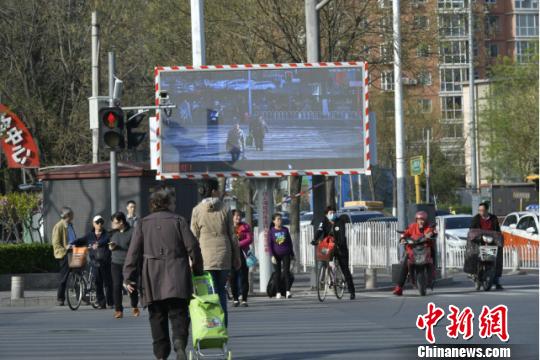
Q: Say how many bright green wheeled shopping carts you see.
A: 1